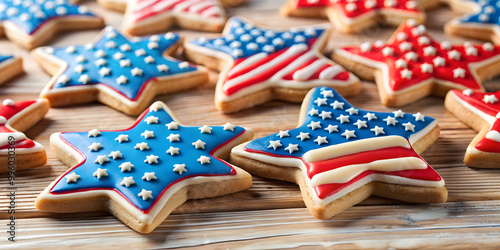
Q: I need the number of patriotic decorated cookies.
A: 12